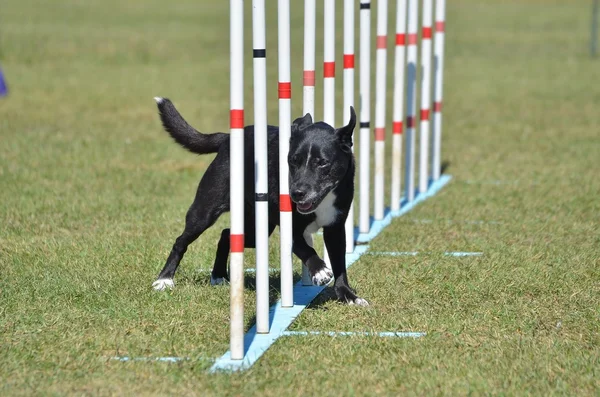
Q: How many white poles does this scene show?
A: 12